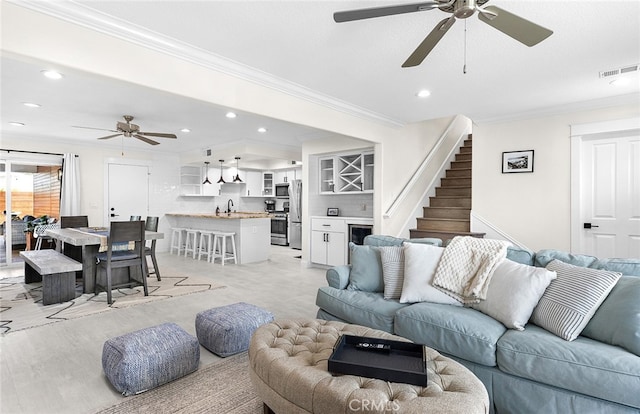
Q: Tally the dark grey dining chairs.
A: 4